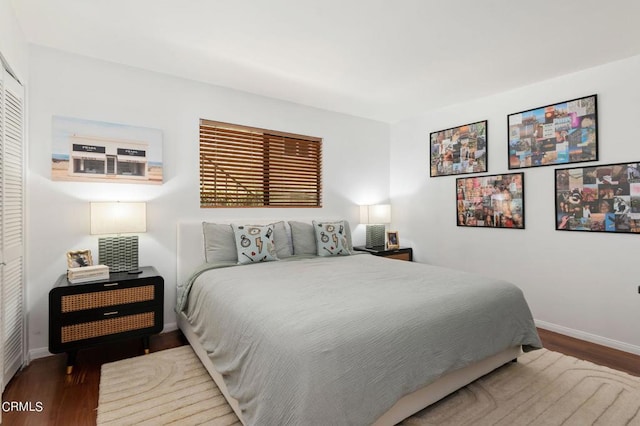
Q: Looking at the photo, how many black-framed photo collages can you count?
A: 4